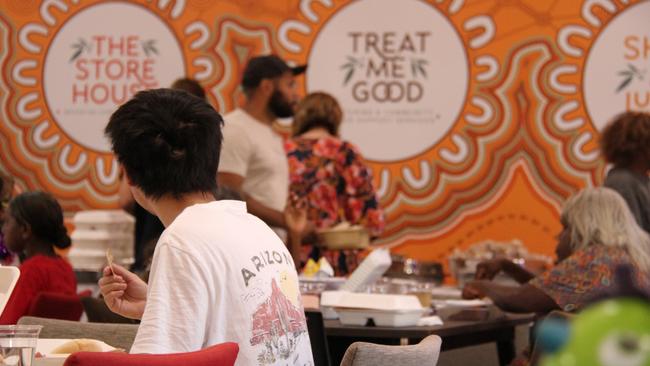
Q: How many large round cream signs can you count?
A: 3